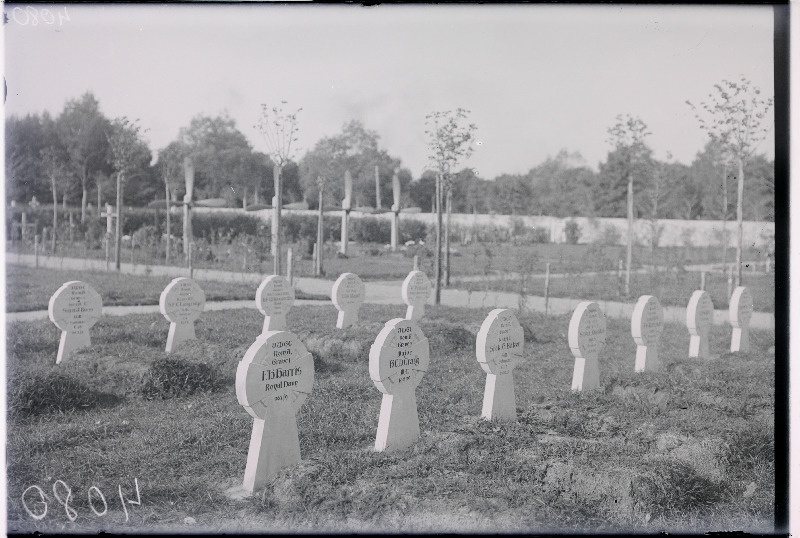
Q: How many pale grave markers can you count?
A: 12